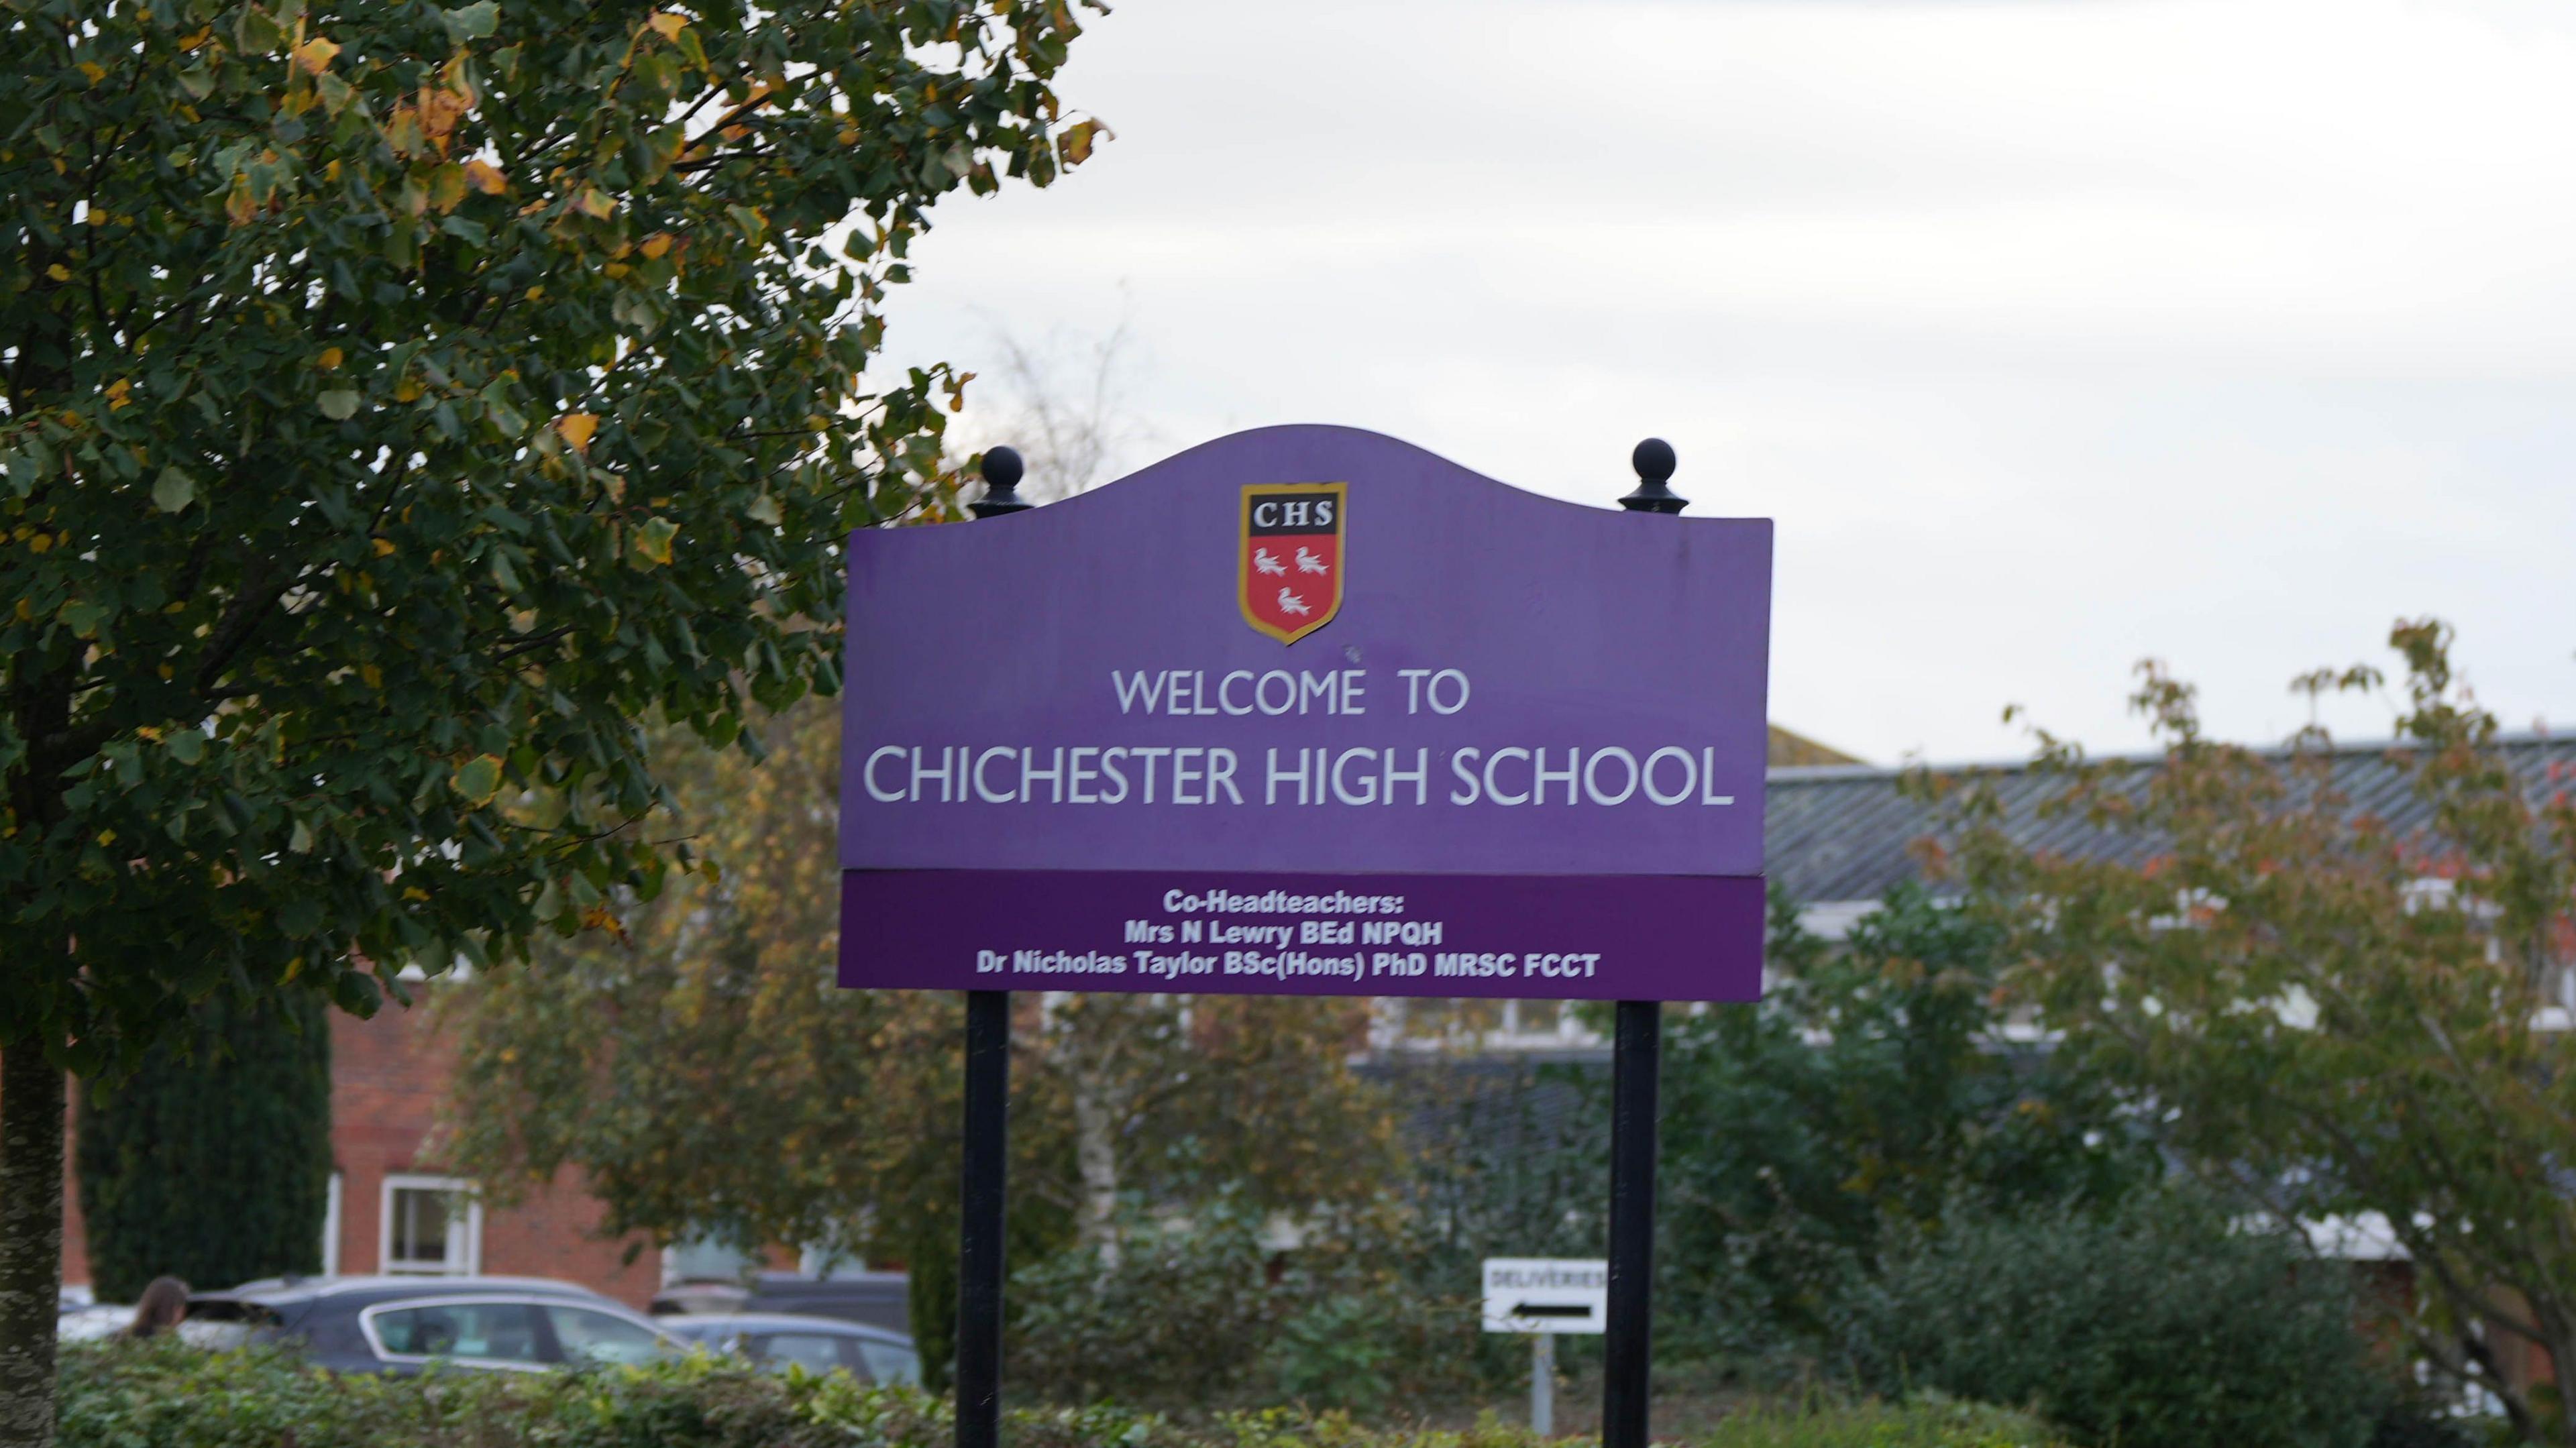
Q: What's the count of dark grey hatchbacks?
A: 1